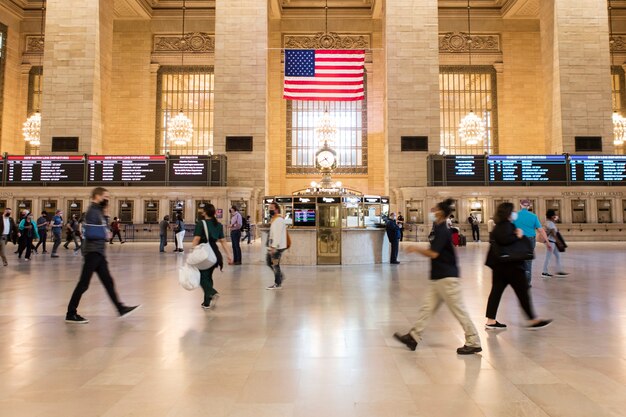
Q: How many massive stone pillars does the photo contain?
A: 4